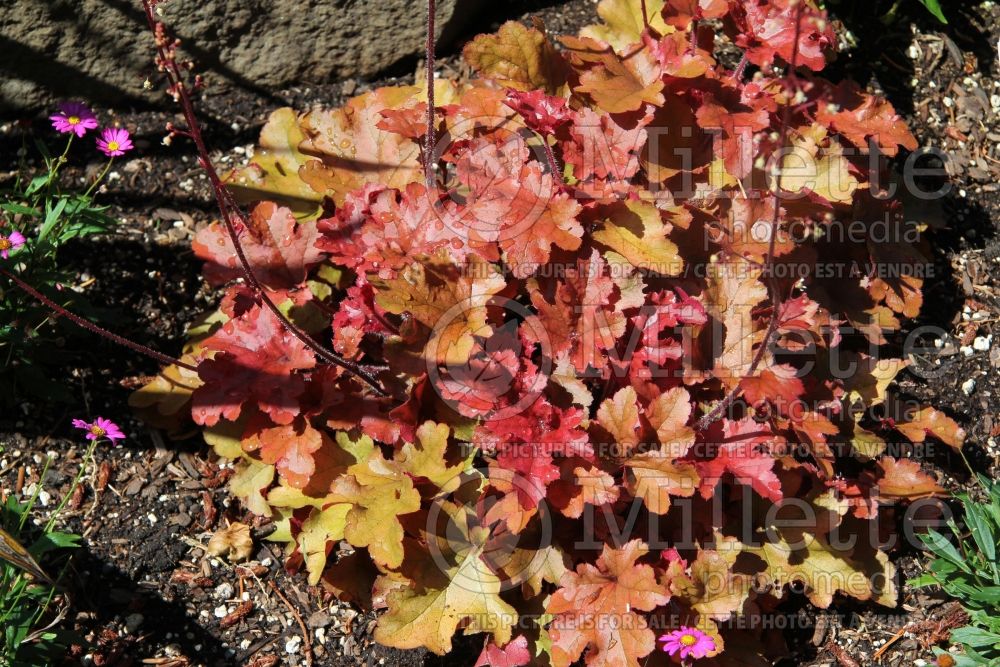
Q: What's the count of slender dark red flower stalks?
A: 4